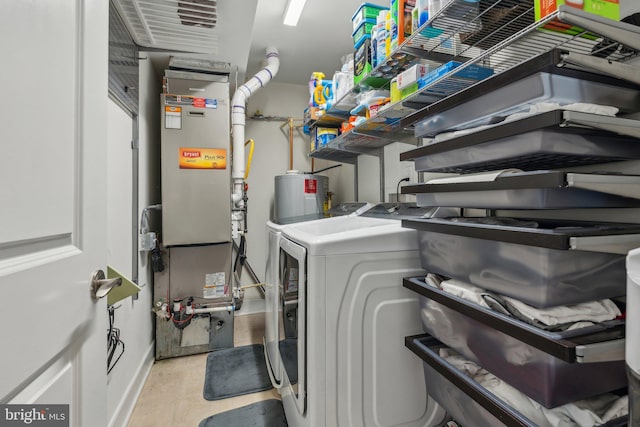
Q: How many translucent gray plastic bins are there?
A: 6